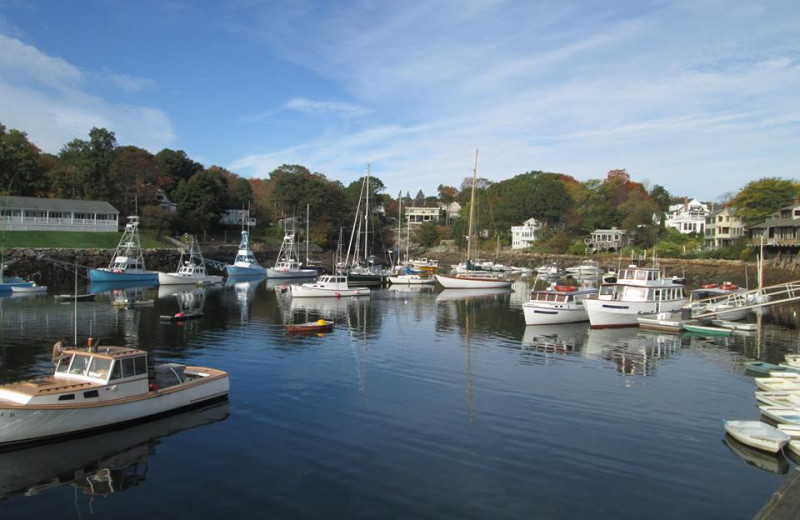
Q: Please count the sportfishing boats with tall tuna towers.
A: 4